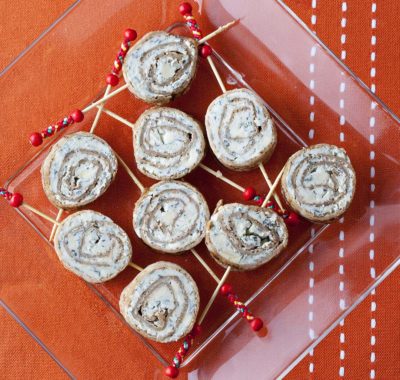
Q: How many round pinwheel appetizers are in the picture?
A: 9